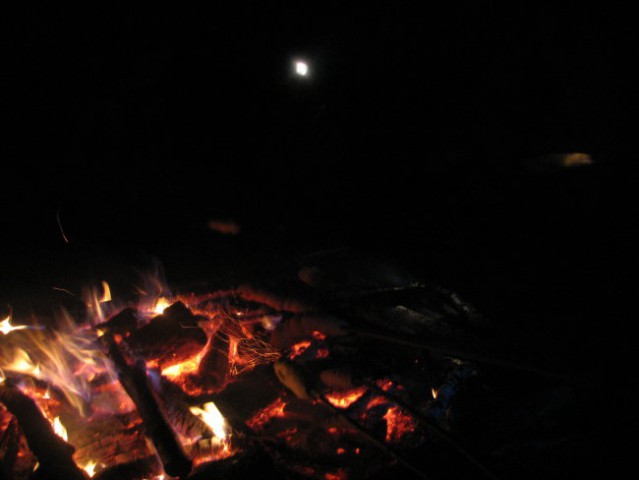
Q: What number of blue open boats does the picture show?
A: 0